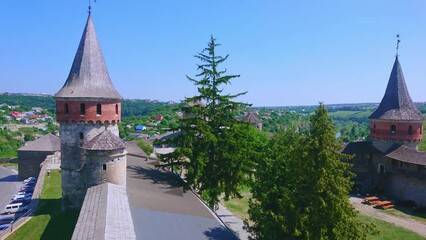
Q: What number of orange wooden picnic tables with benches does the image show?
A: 2